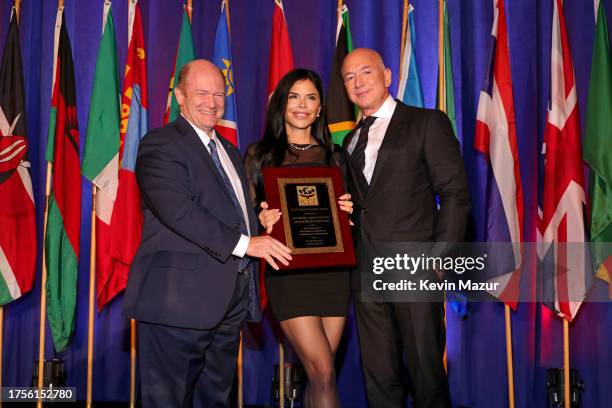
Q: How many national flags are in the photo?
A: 13